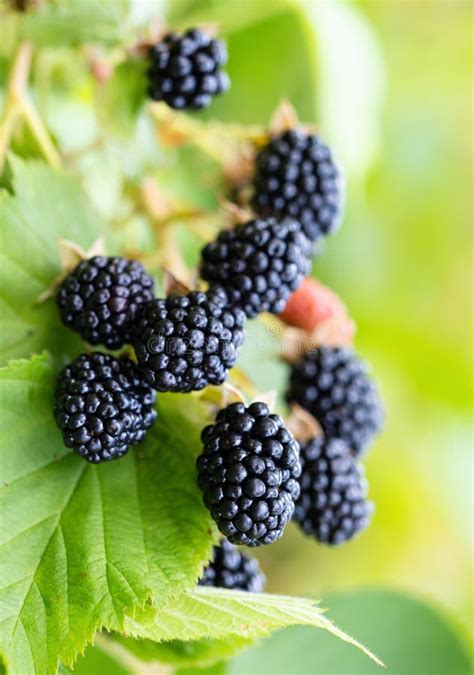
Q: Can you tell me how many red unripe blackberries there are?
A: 1